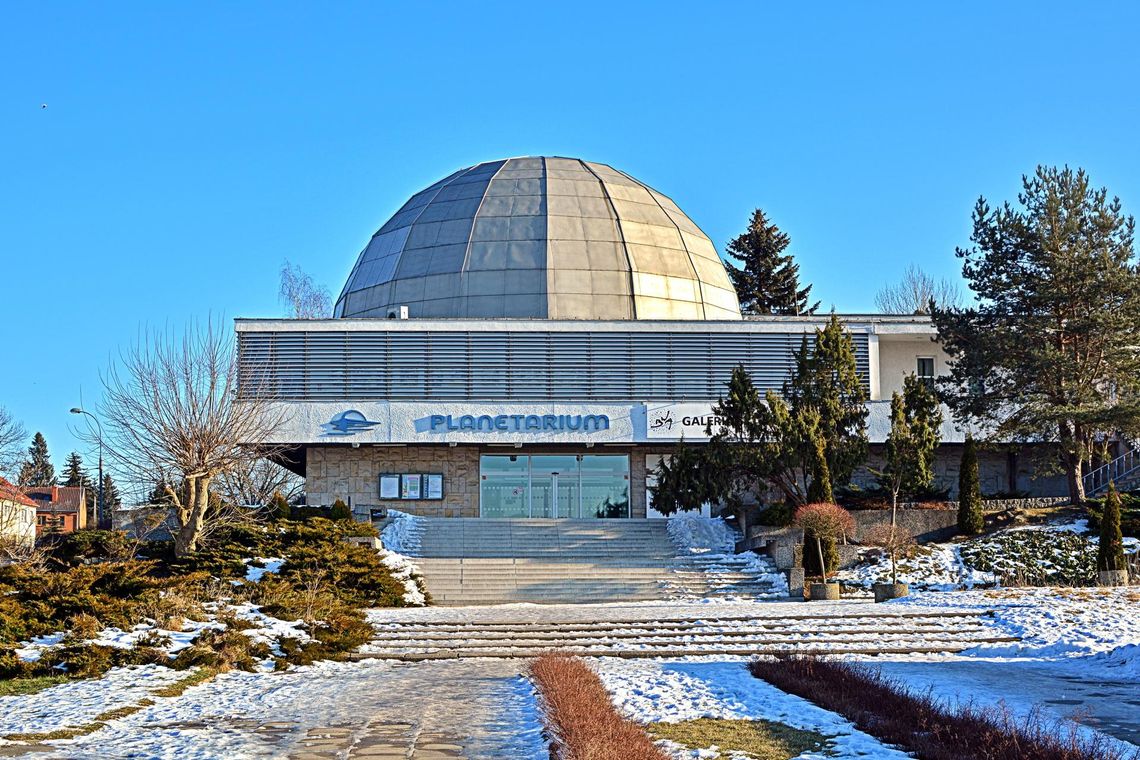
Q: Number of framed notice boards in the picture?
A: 3